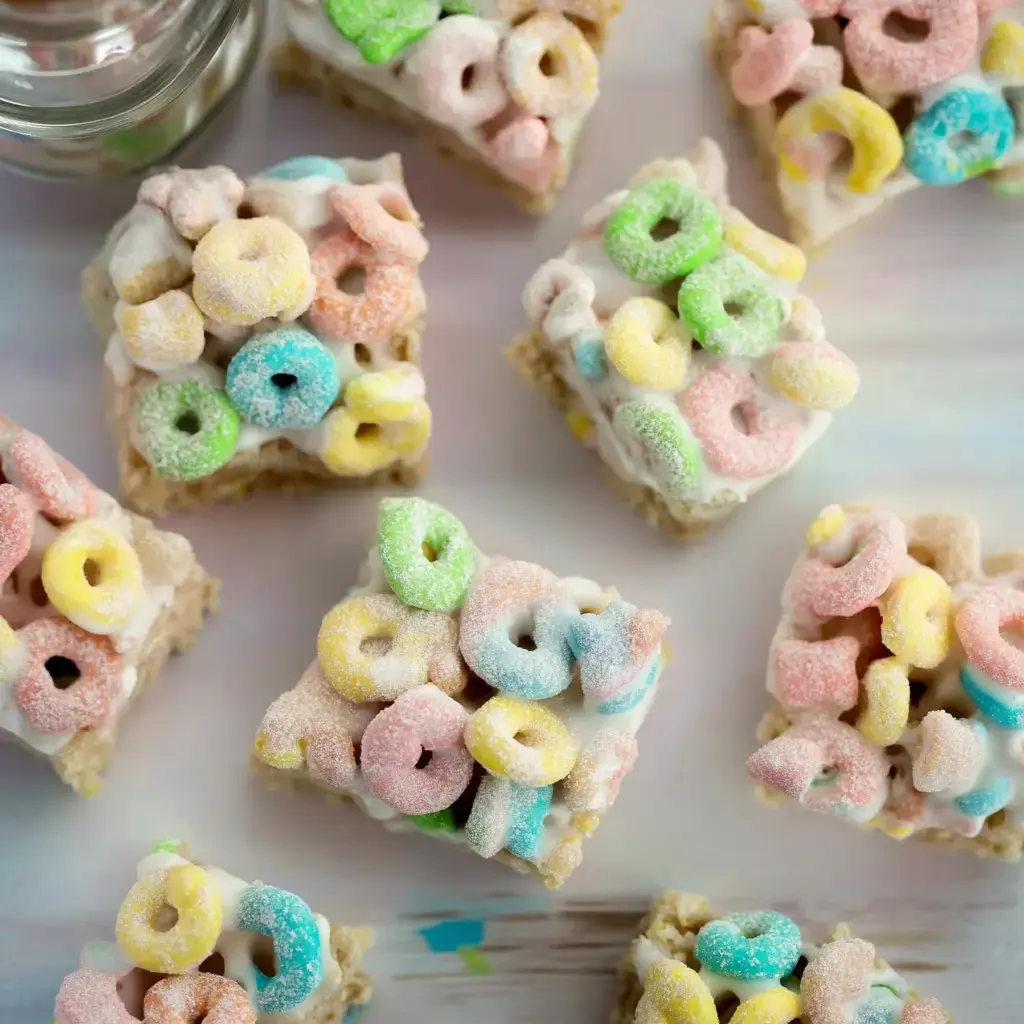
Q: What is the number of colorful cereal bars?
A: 9